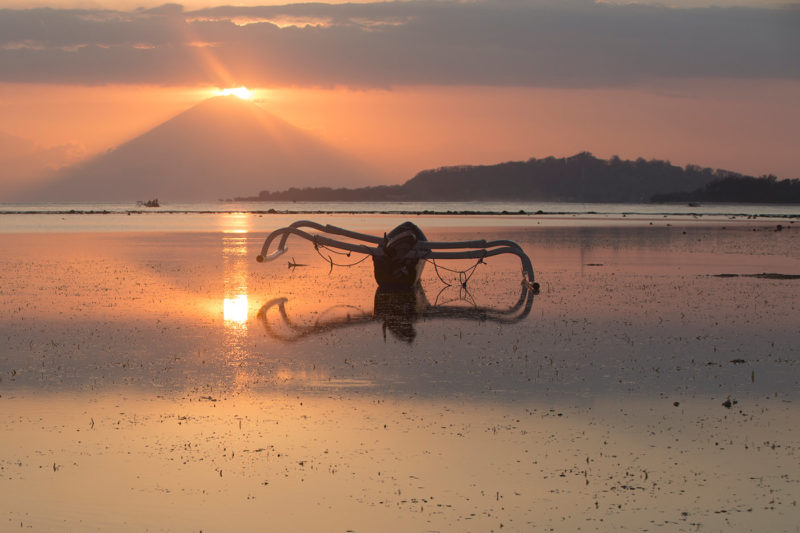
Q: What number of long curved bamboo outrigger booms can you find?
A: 4